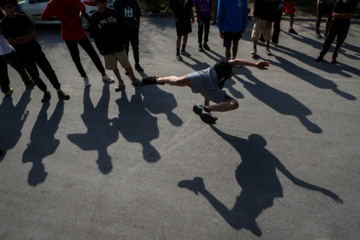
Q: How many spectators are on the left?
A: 5